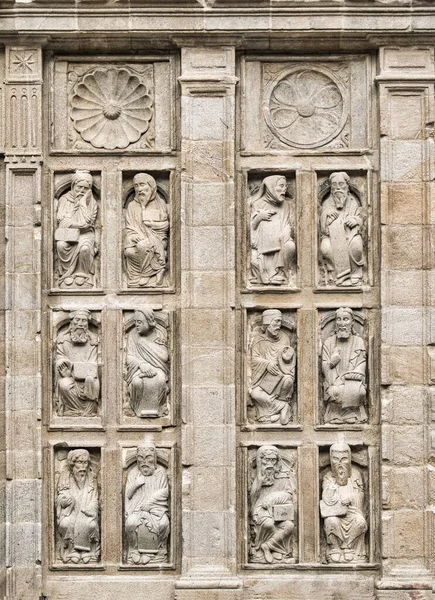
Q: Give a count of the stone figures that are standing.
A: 0